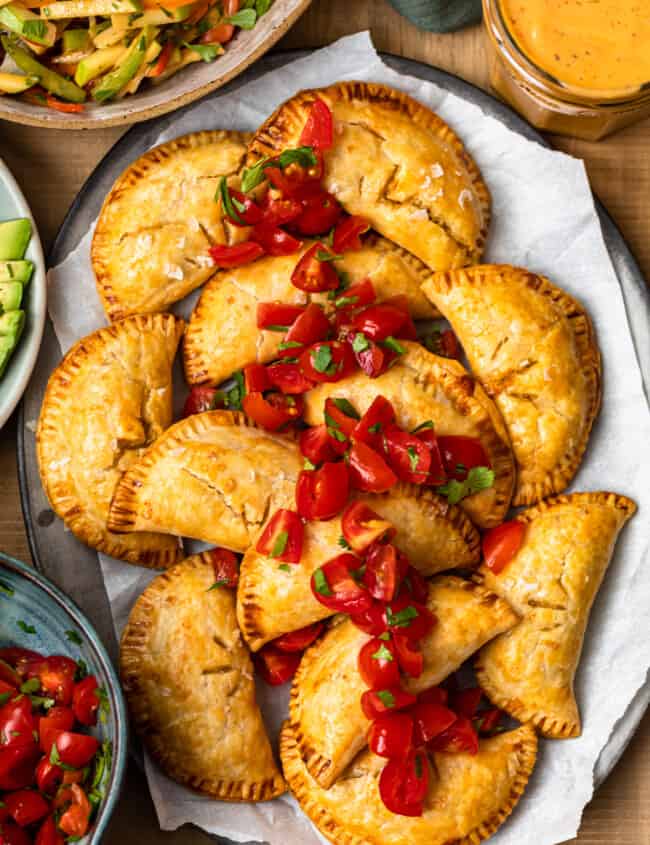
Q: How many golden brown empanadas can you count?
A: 12